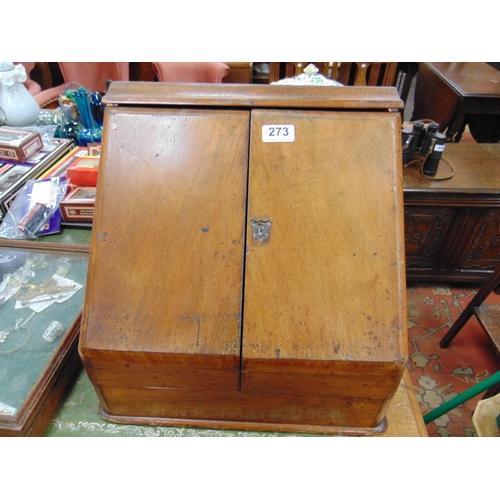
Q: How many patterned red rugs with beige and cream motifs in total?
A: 1